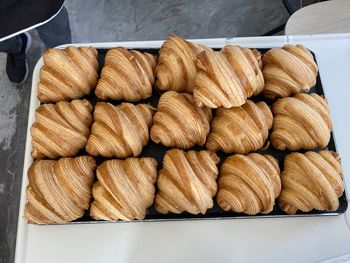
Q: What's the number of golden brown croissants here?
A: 15